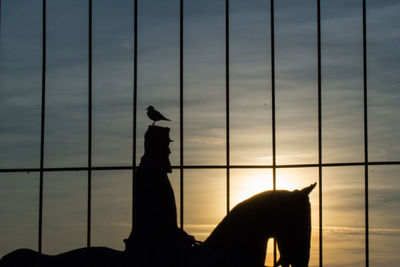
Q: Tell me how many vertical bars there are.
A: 8